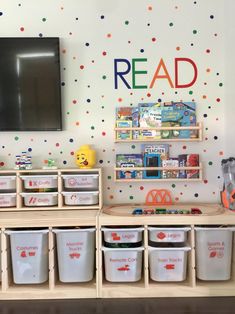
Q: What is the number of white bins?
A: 13